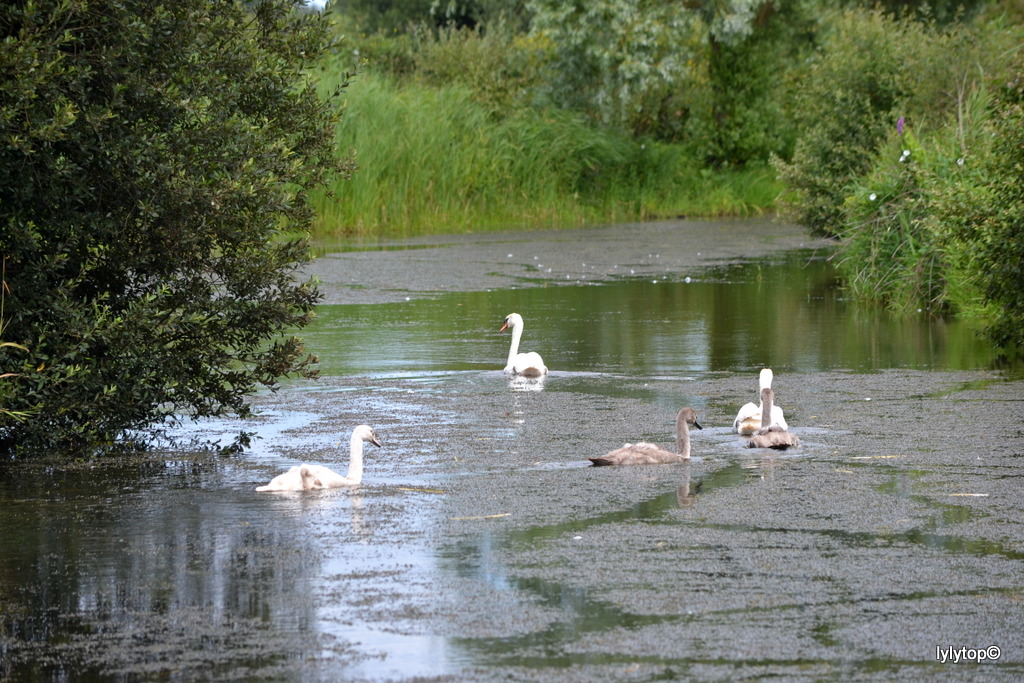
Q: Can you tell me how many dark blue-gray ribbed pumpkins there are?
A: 0